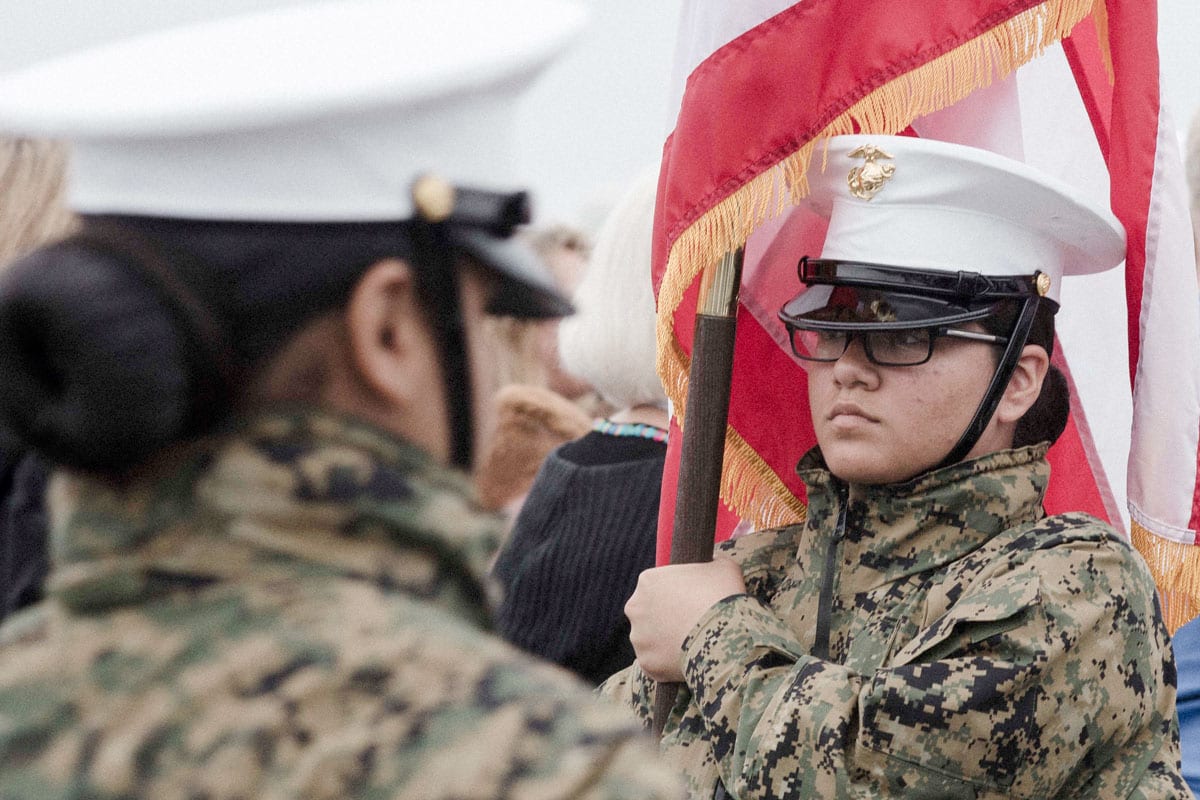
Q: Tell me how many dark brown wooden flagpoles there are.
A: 1